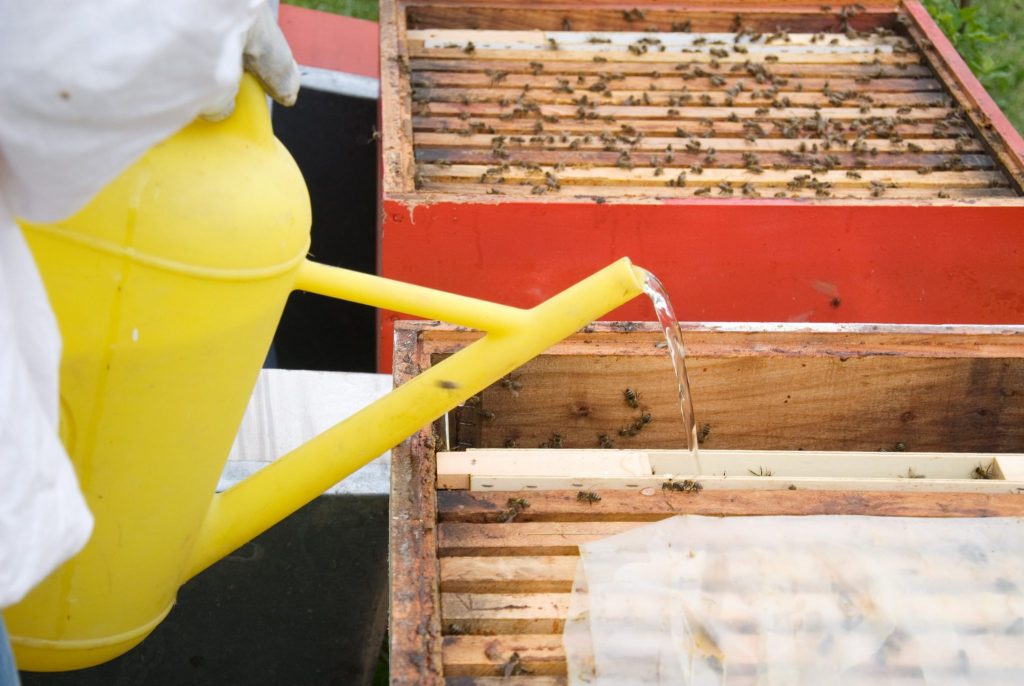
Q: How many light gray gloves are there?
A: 1